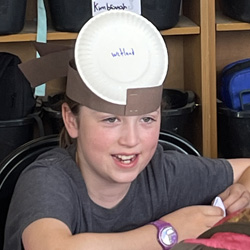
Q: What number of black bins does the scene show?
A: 8